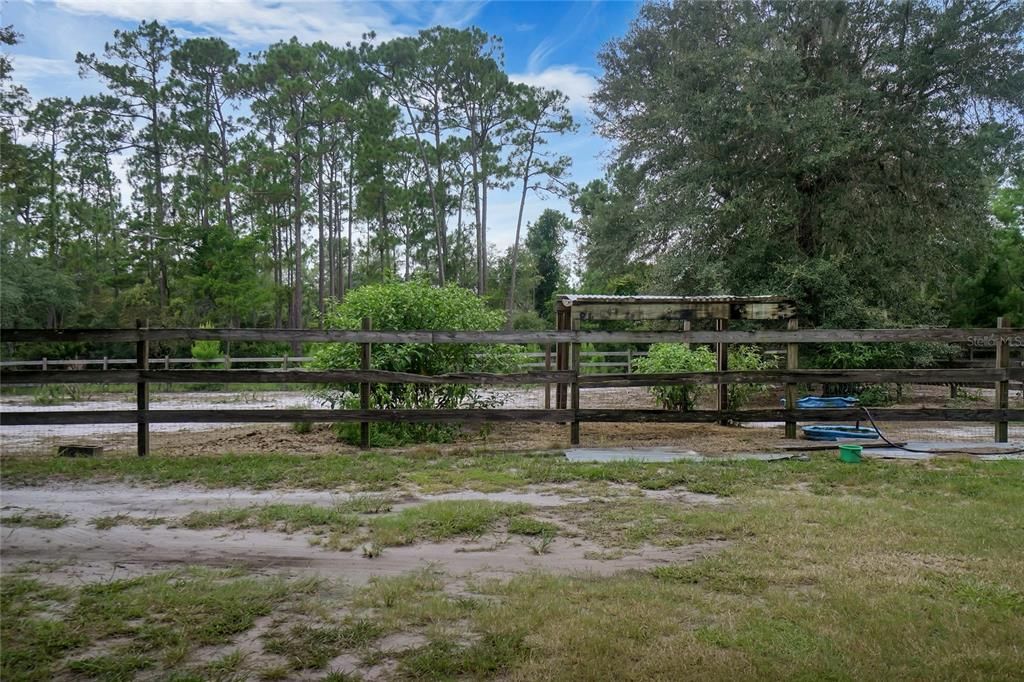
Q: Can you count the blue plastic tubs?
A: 2